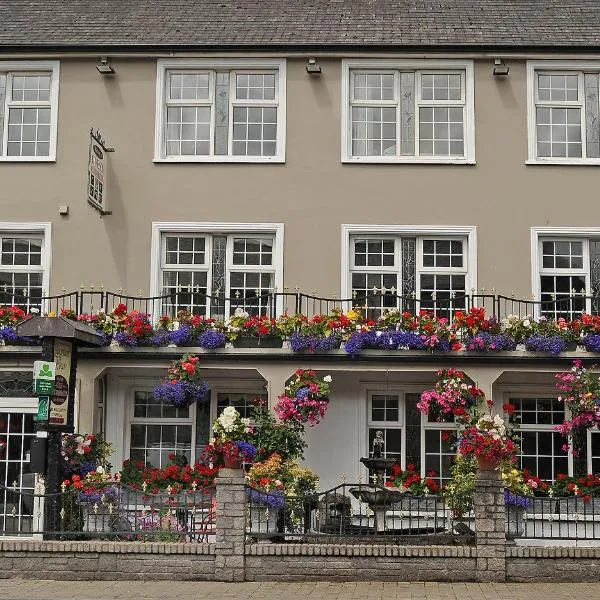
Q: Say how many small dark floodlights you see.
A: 3